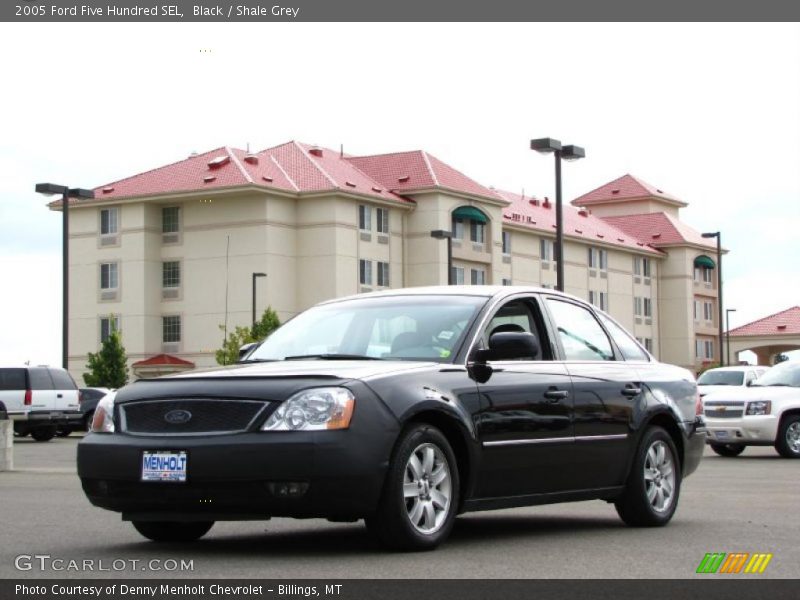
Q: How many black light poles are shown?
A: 6